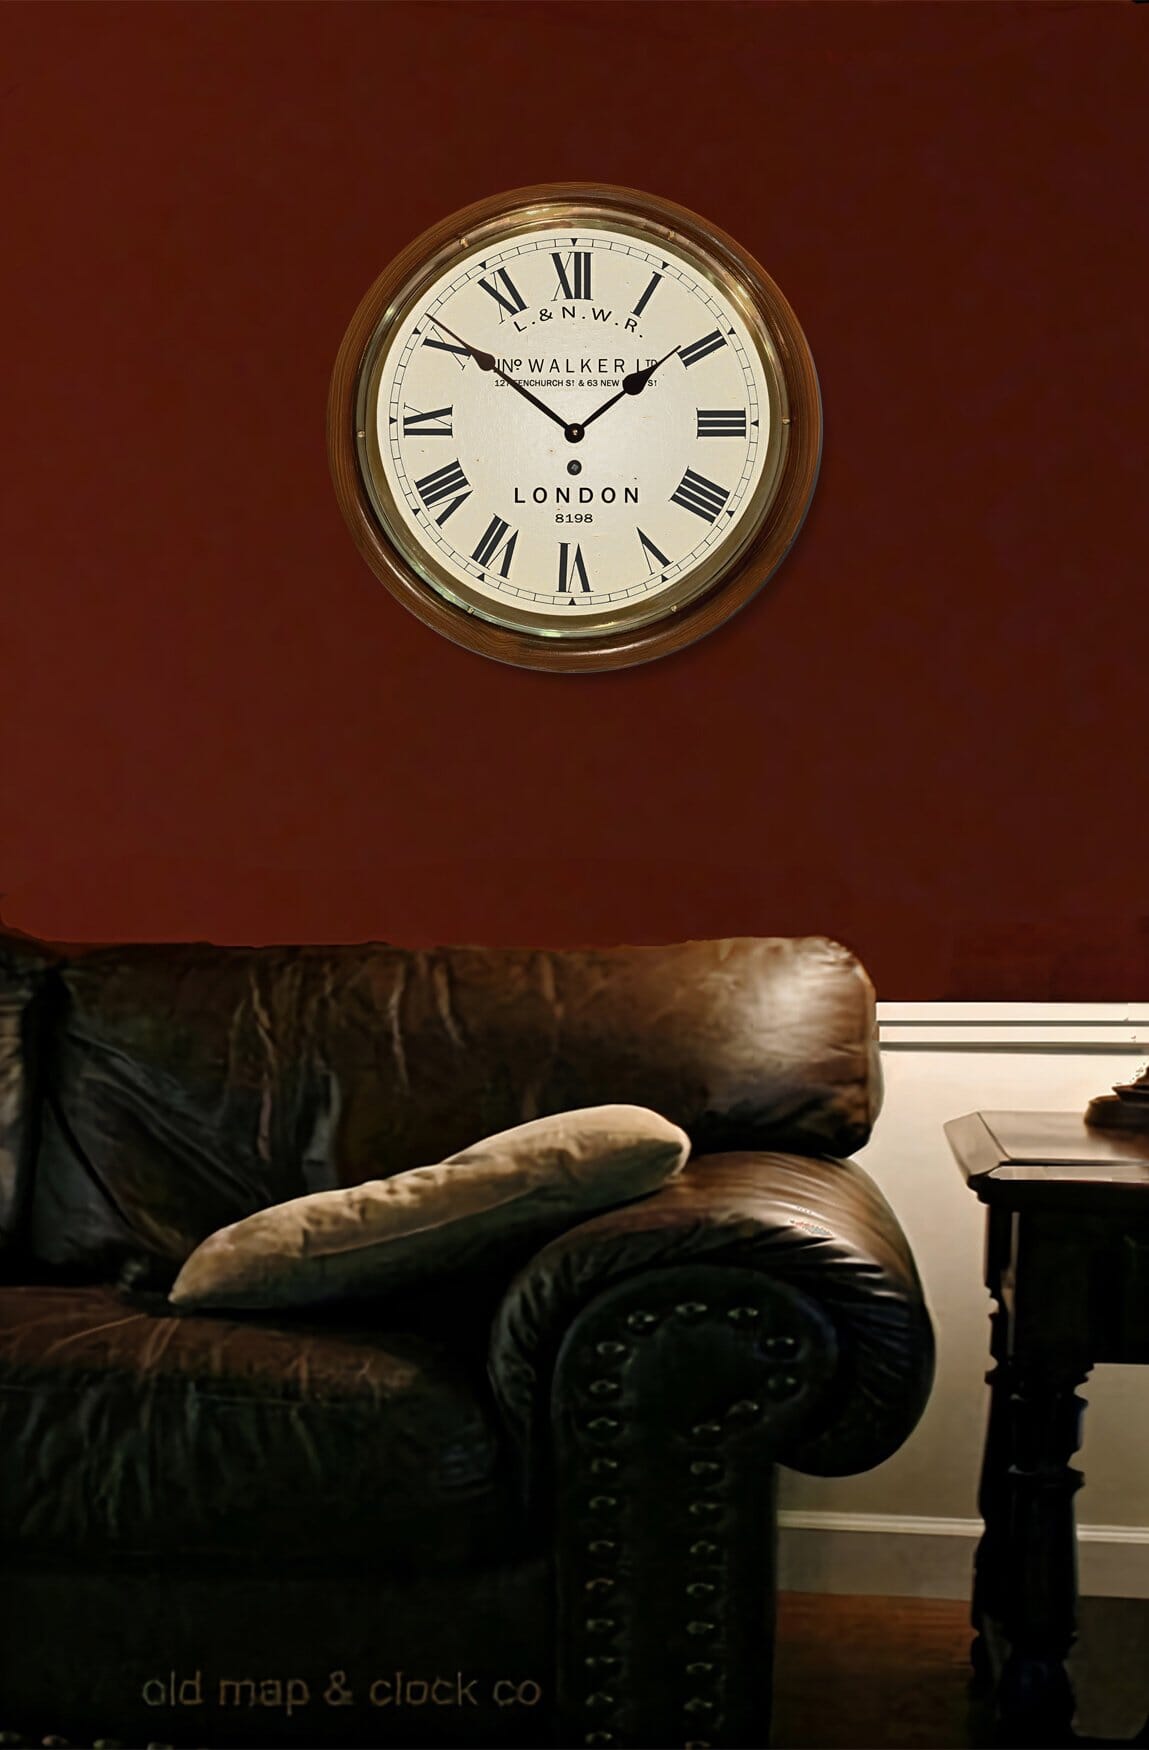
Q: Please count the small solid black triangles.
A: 12